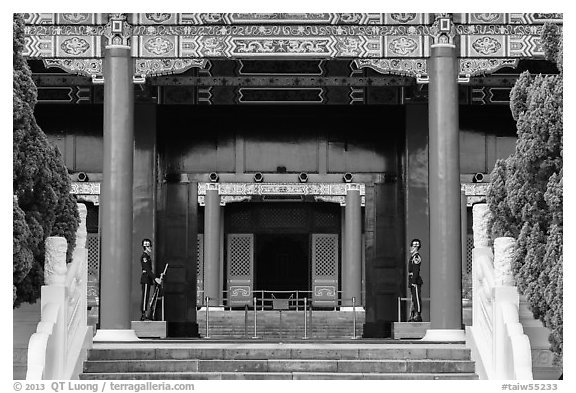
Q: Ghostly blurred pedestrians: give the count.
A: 0